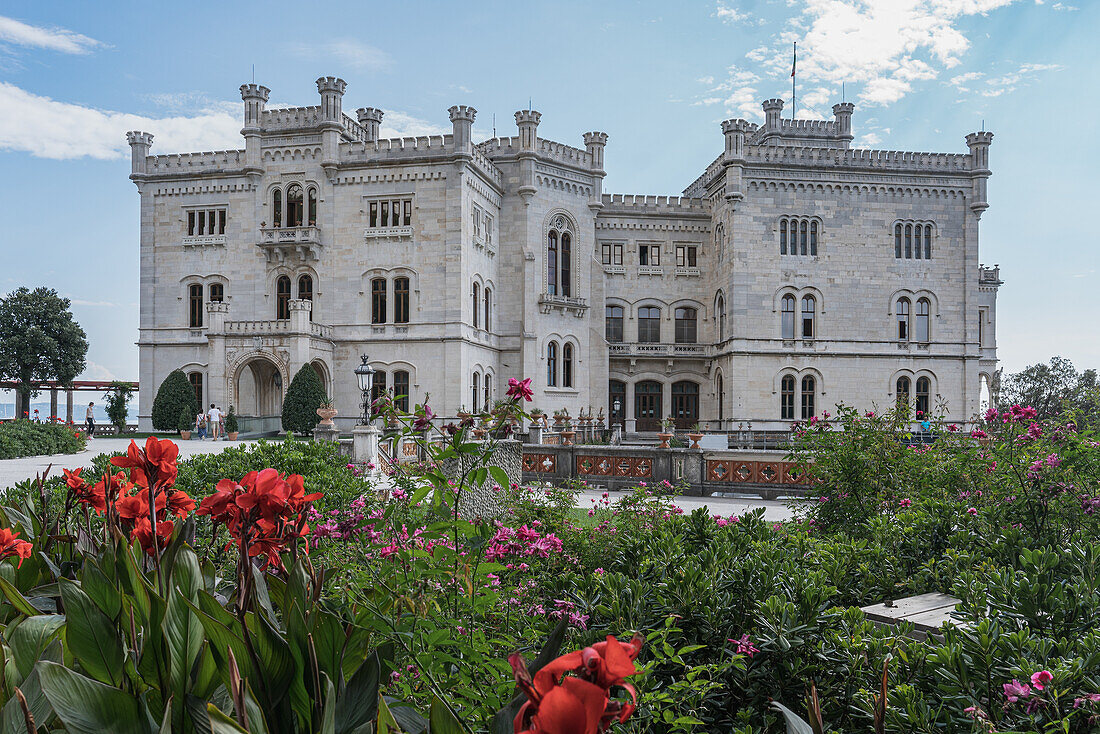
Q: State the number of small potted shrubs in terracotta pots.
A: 2